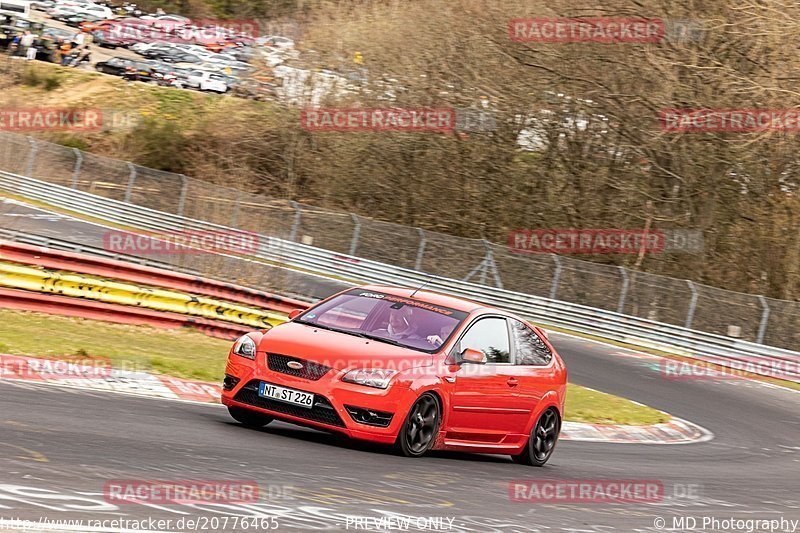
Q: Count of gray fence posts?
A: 13